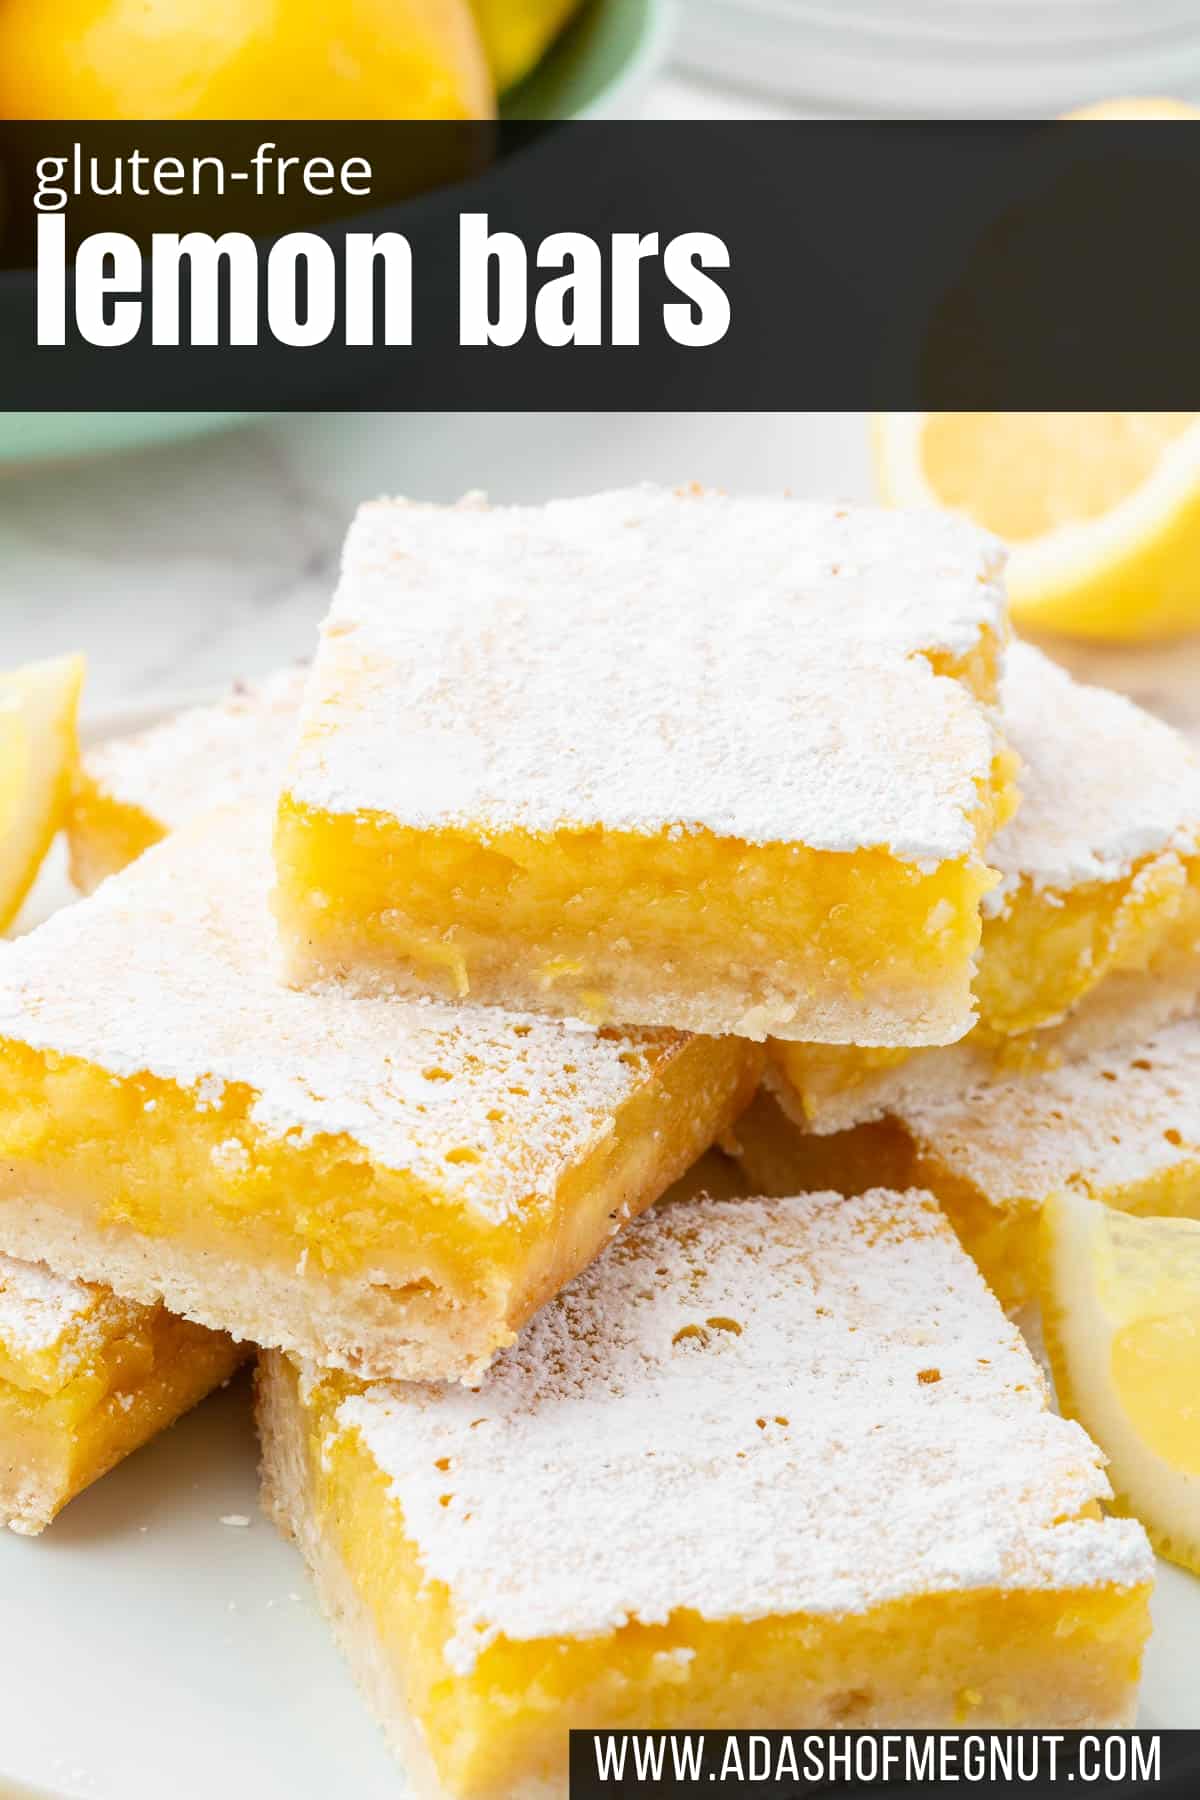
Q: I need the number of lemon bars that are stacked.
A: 7